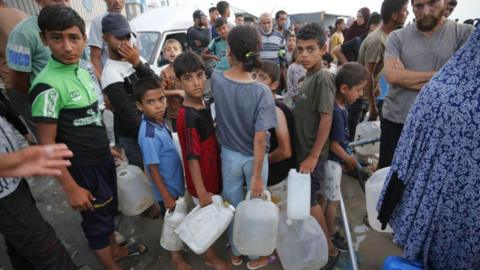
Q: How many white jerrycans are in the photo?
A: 8